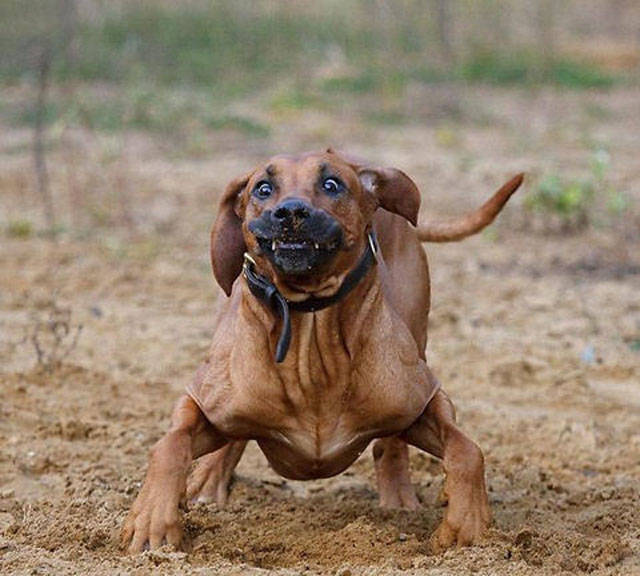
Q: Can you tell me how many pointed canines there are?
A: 2